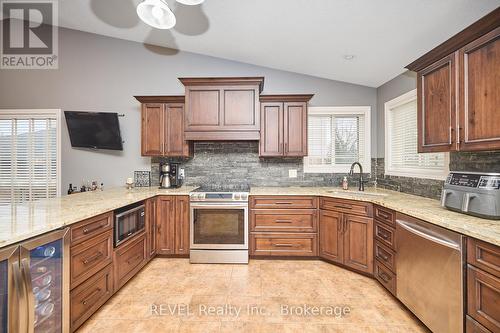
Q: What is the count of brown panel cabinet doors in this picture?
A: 11